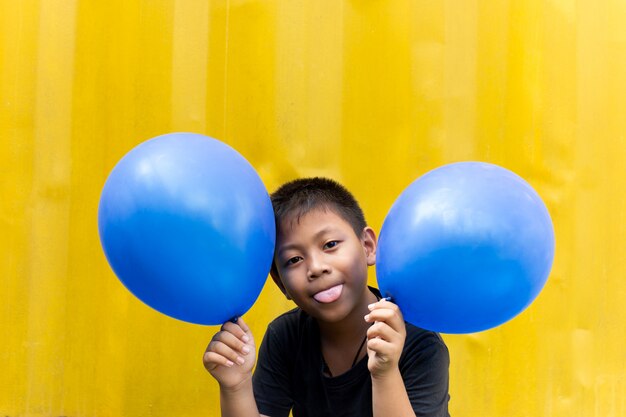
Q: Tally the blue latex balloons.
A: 2